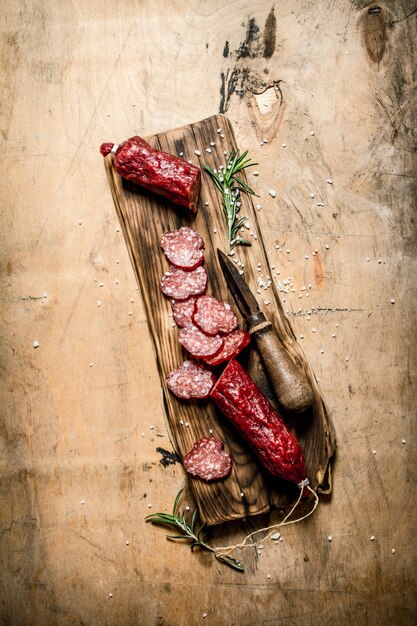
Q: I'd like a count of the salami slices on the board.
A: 8